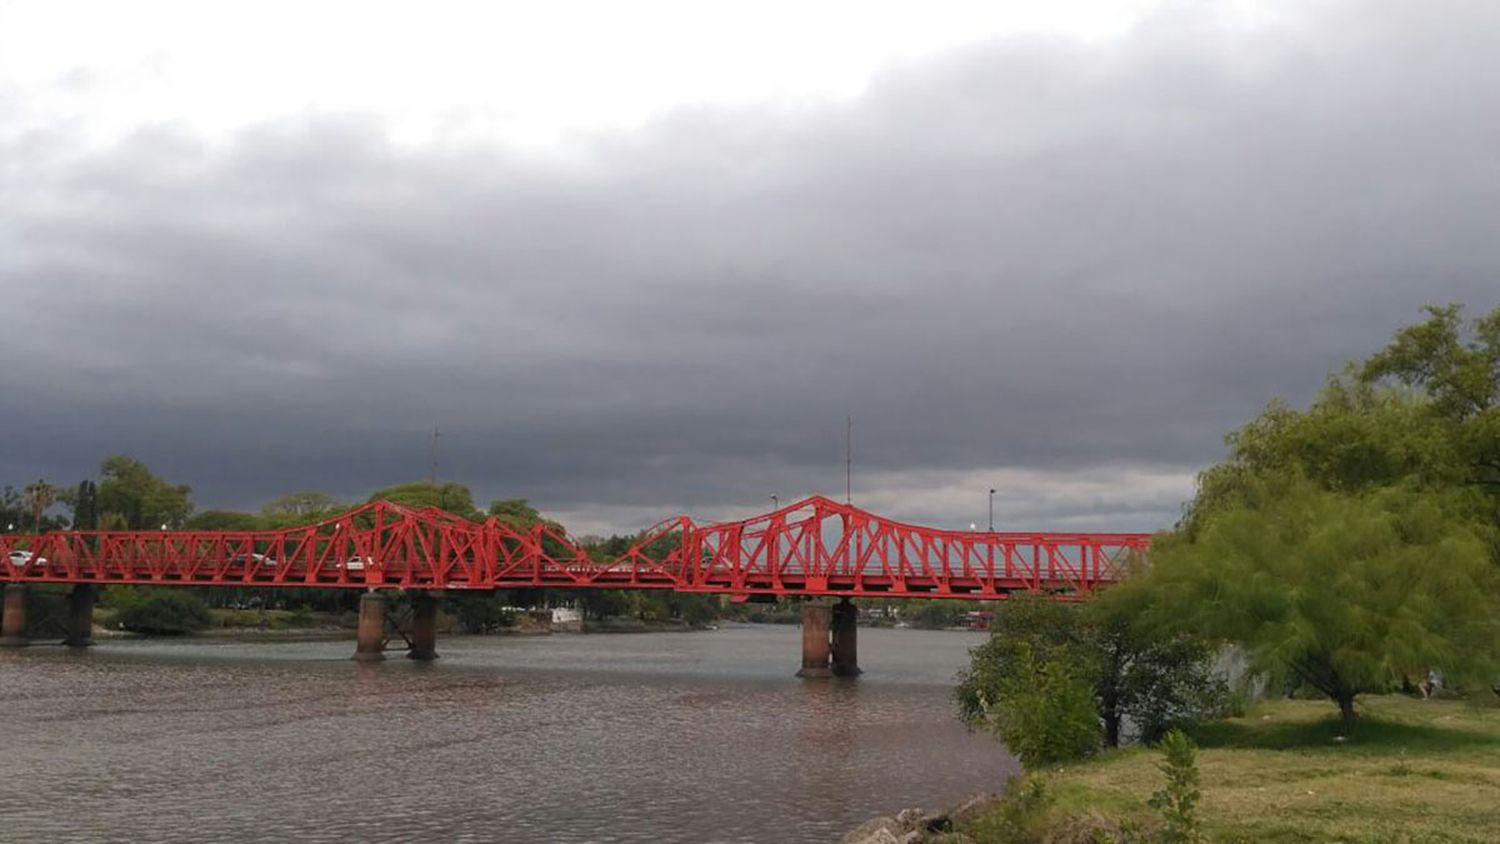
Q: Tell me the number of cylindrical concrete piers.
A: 6